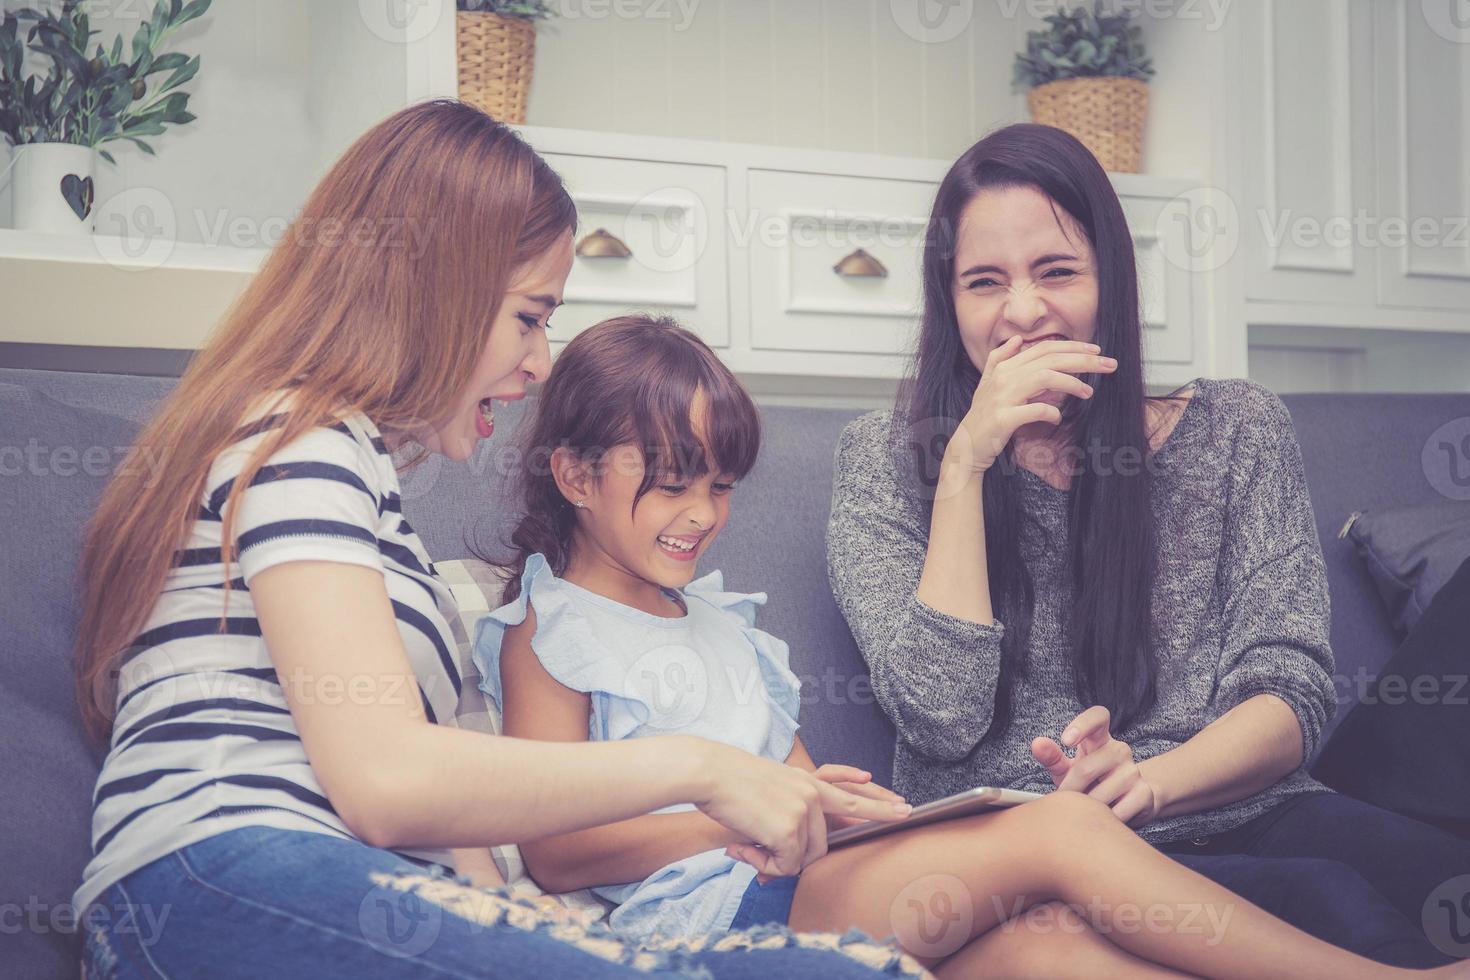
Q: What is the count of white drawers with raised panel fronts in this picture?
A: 3